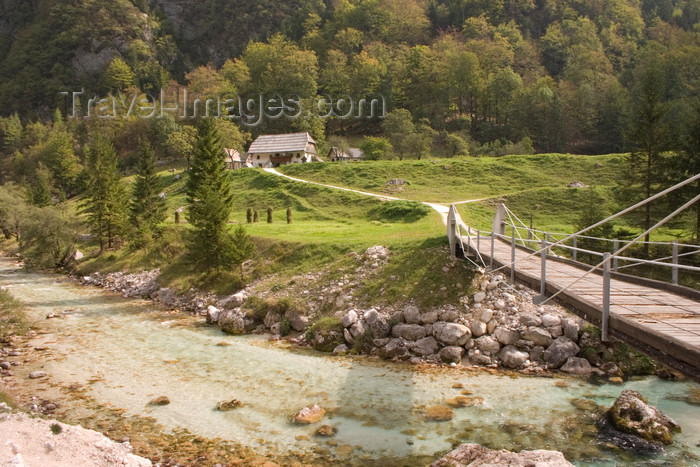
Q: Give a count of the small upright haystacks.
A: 5